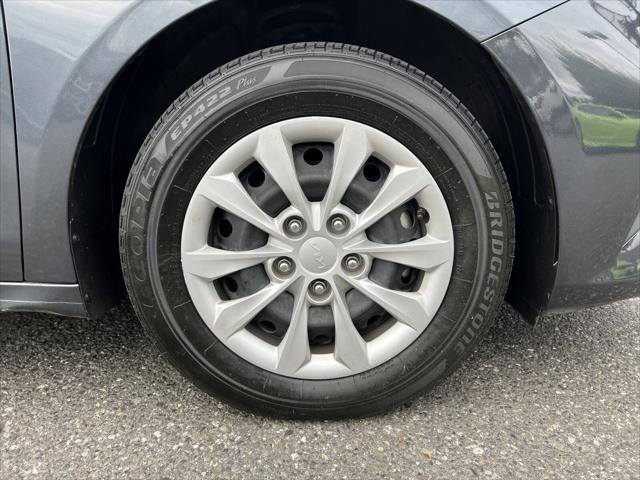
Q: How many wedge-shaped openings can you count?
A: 10